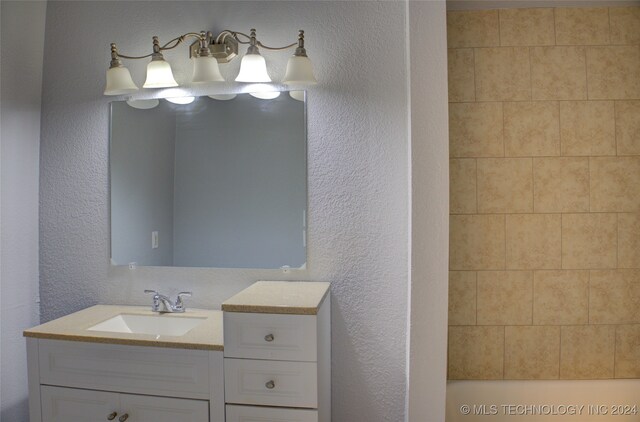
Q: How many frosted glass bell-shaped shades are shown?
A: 5